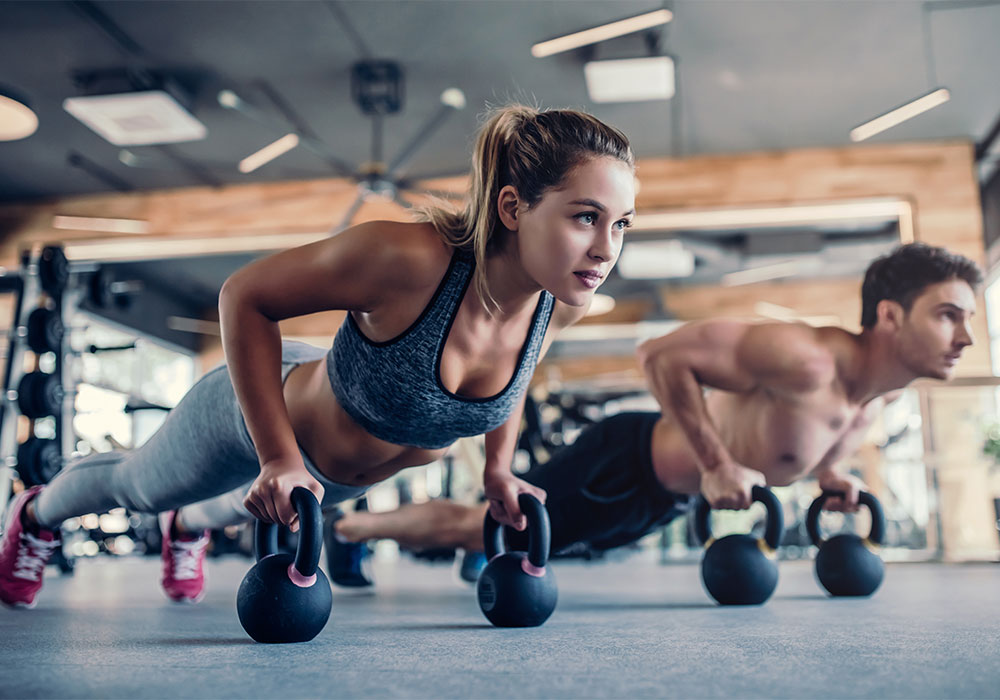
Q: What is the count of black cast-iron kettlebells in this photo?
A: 4